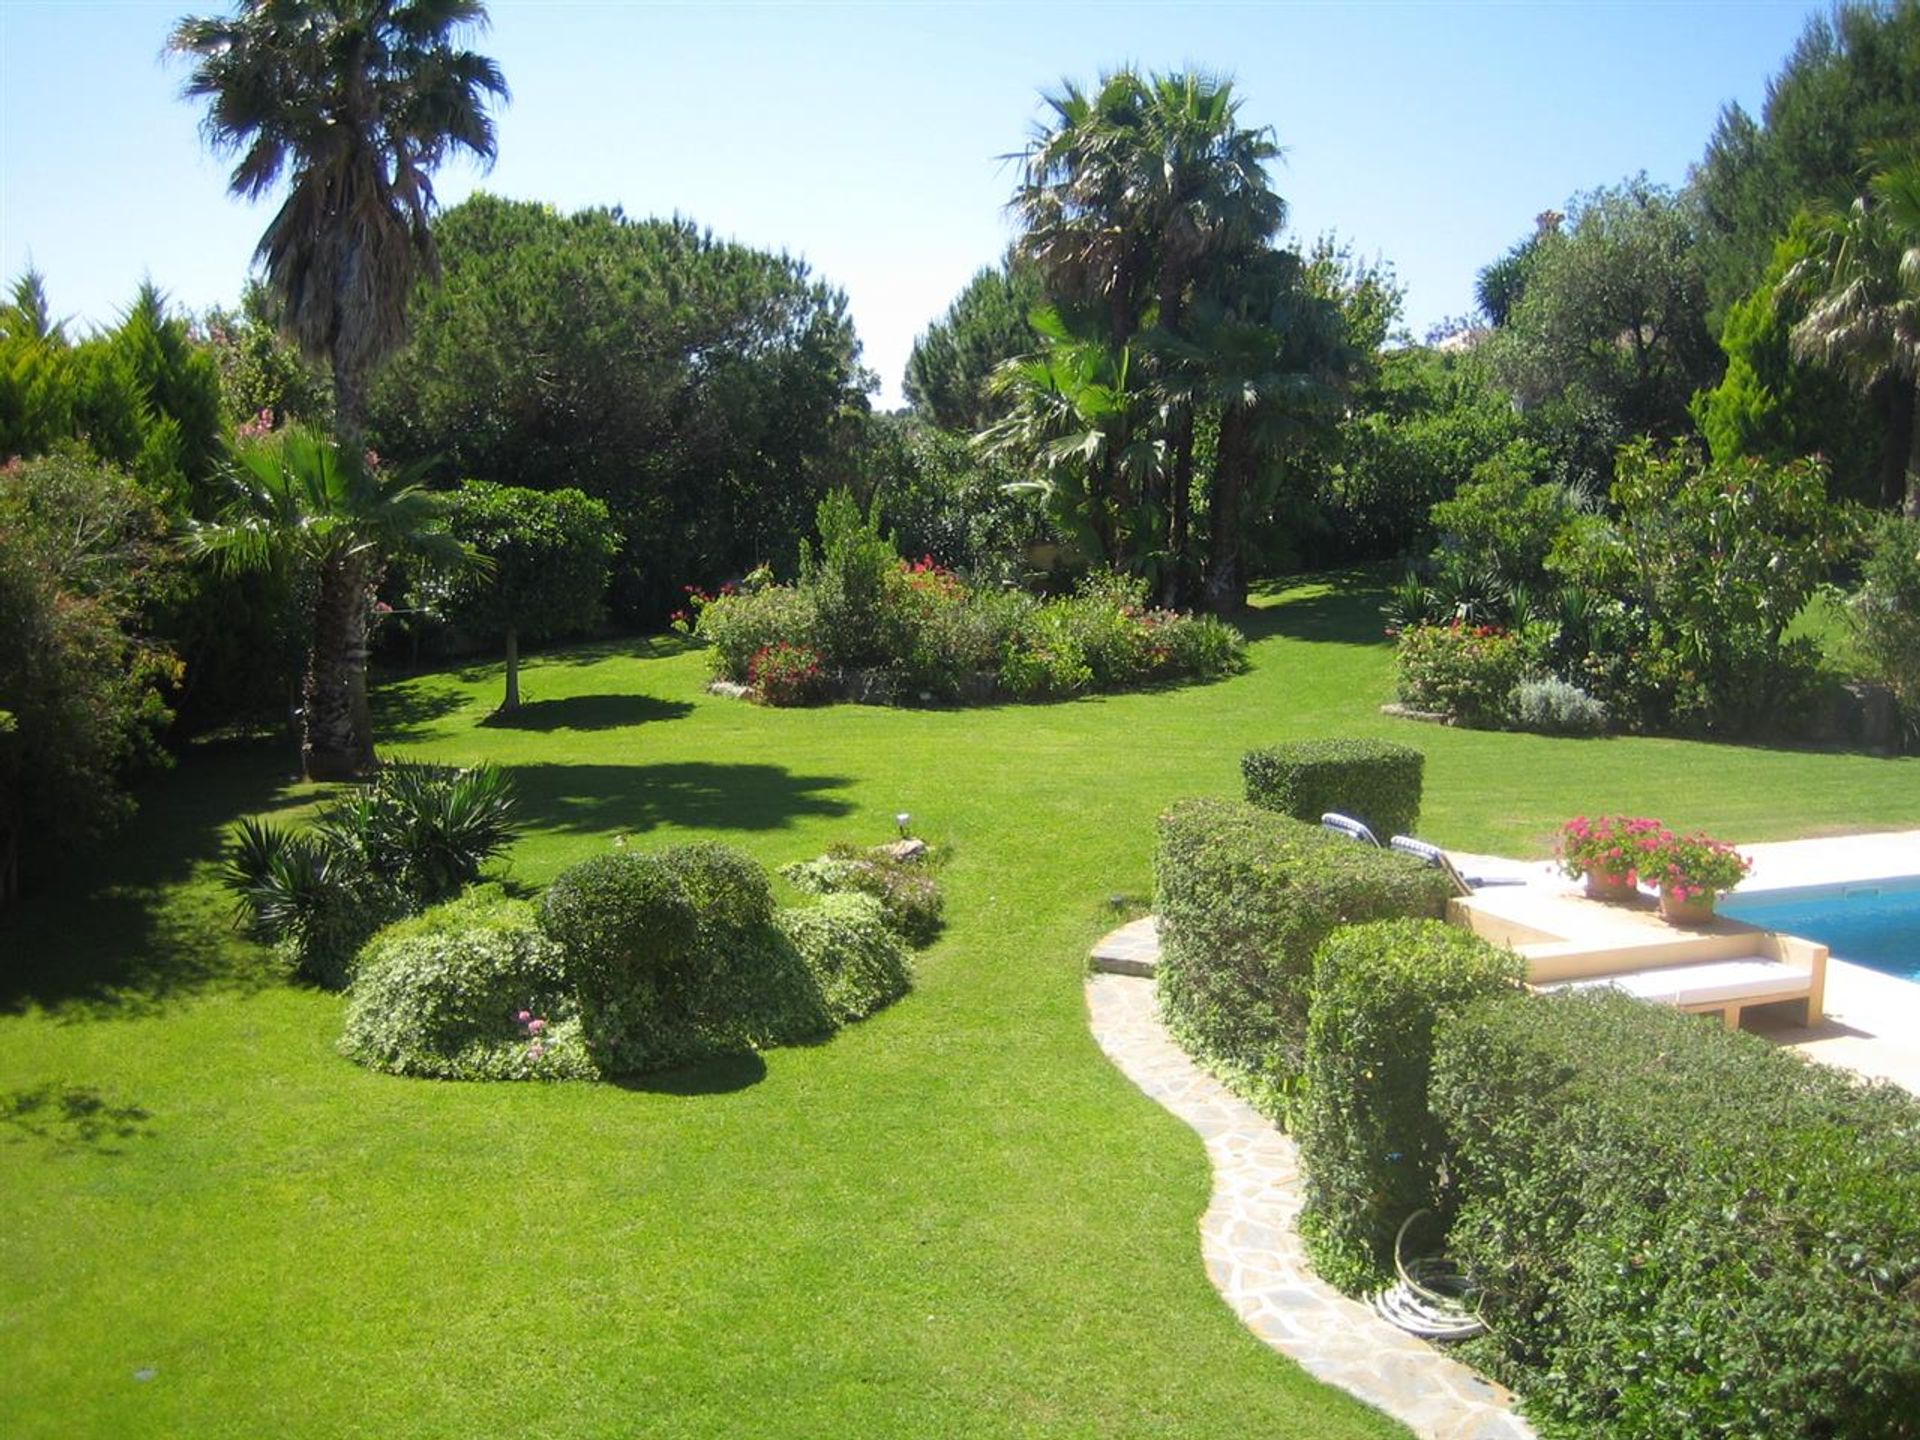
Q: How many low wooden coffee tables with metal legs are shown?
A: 0